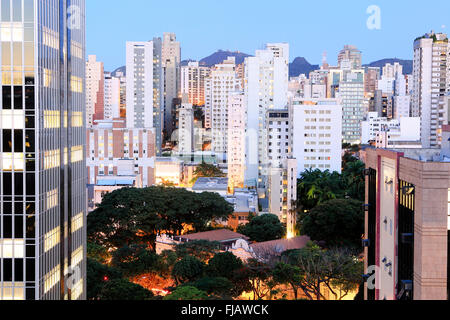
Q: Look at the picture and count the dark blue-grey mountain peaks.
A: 3